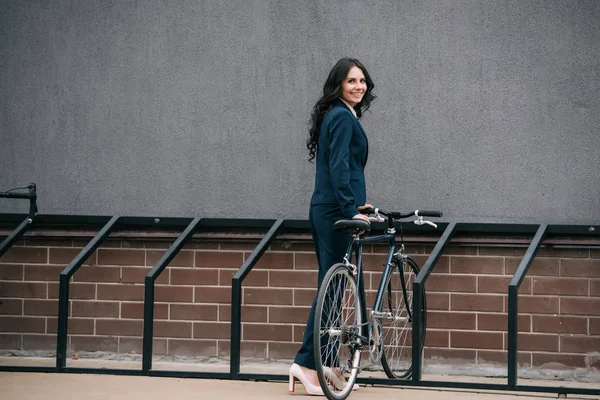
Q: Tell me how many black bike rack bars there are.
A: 6